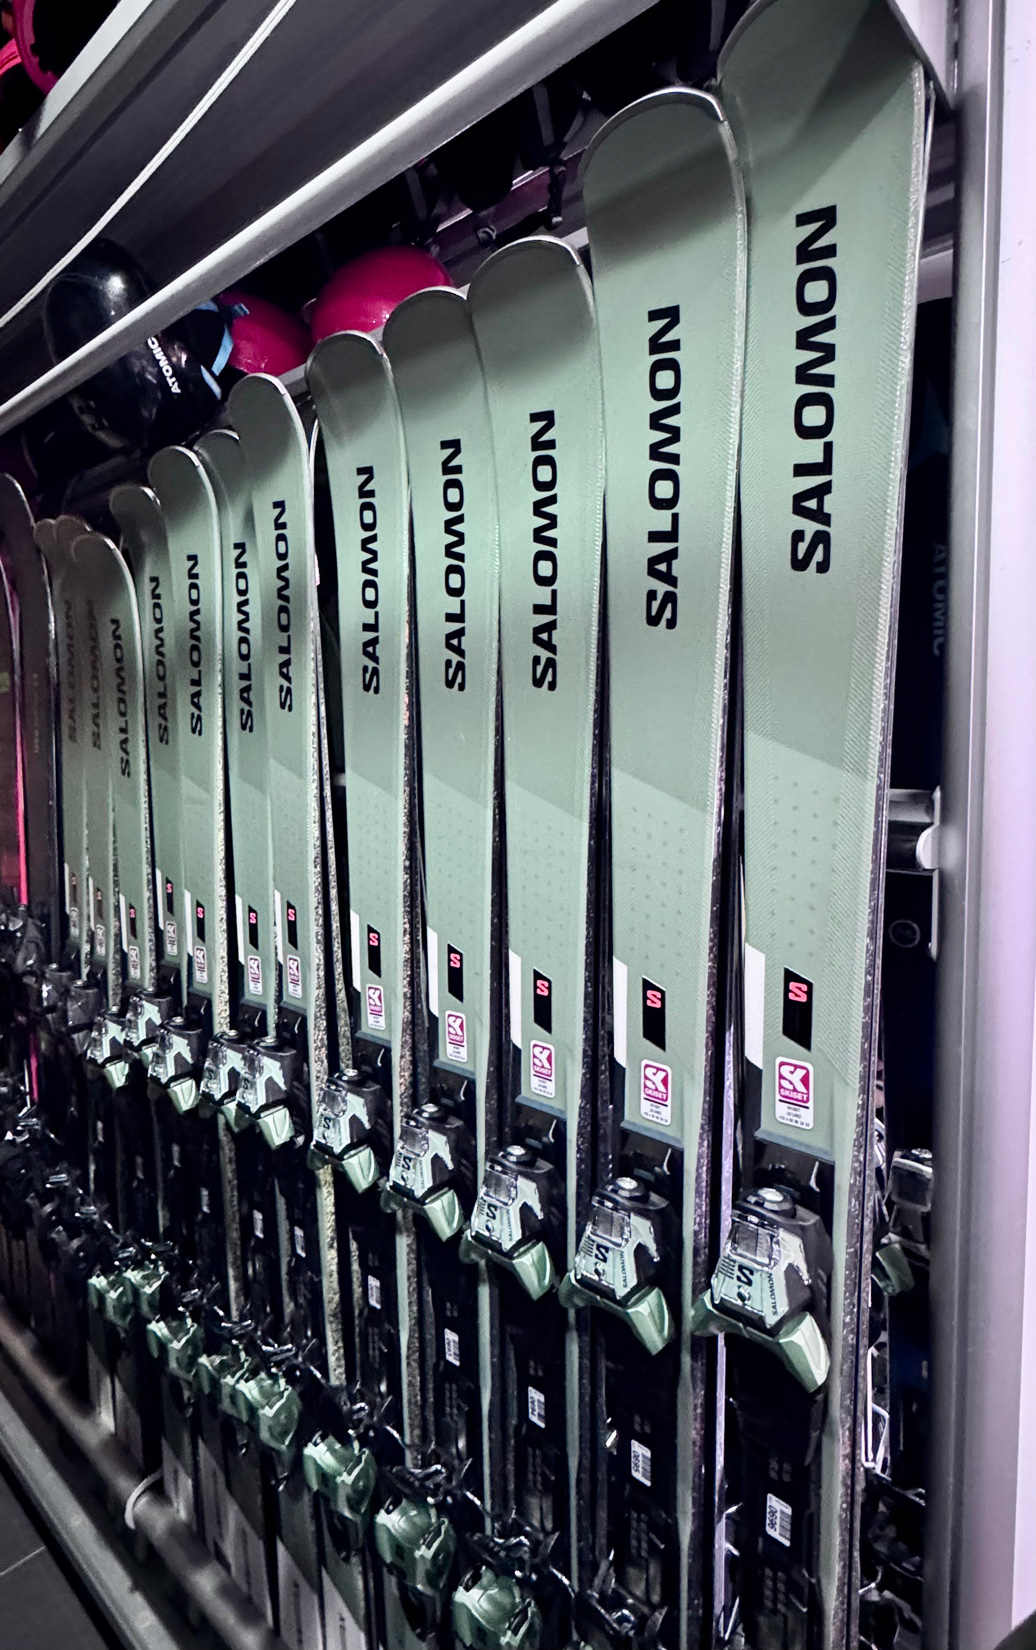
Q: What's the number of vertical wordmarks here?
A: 12